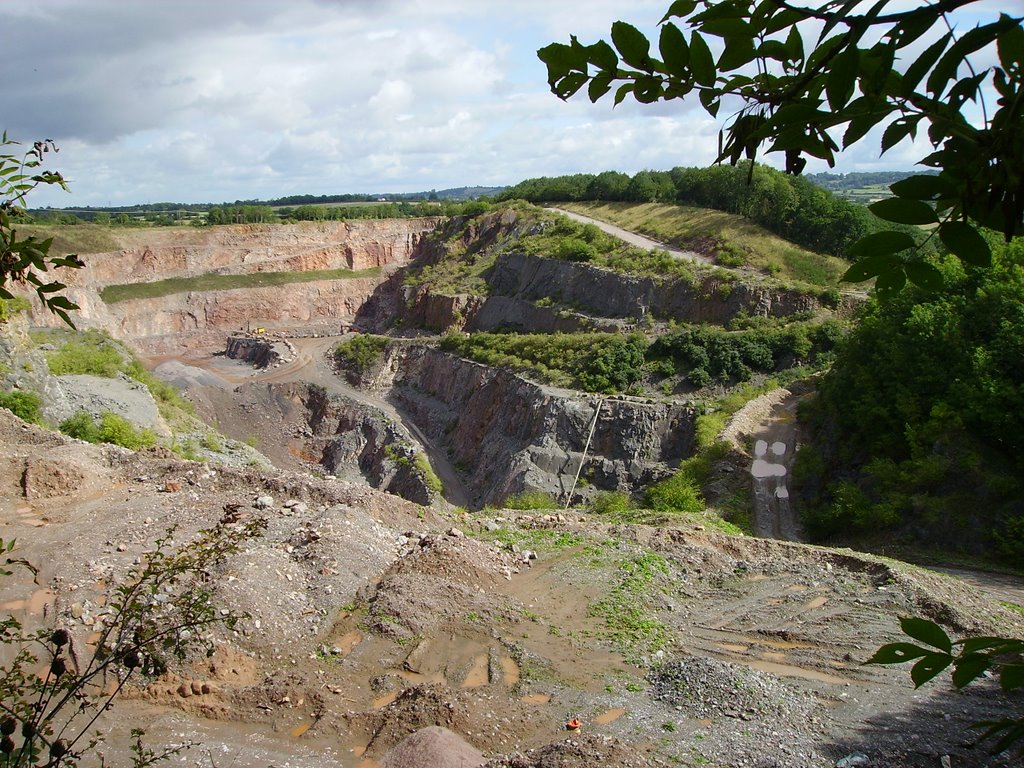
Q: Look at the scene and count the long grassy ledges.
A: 1